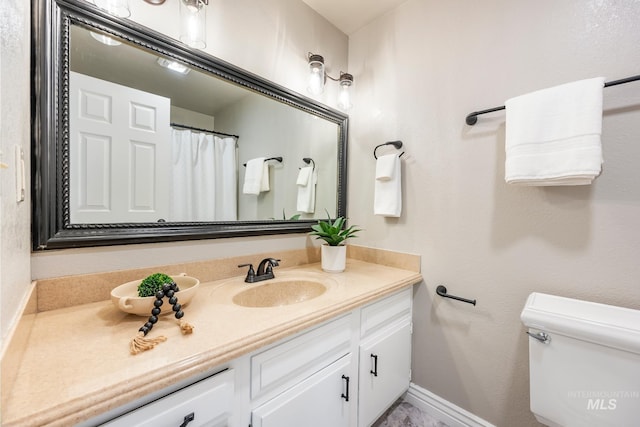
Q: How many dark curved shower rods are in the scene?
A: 1